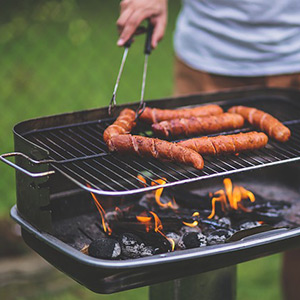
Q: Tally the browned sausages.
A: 6